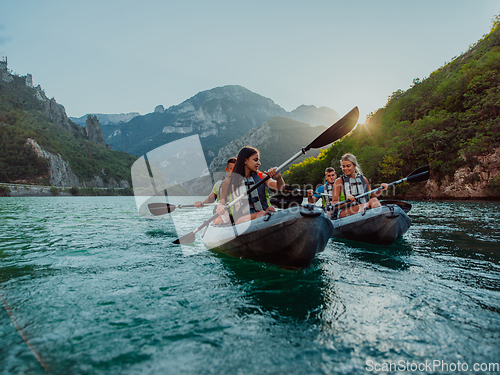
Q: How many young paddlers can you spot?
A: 4